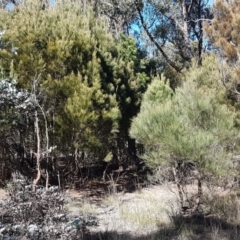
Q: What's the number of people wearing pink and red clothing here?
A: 0